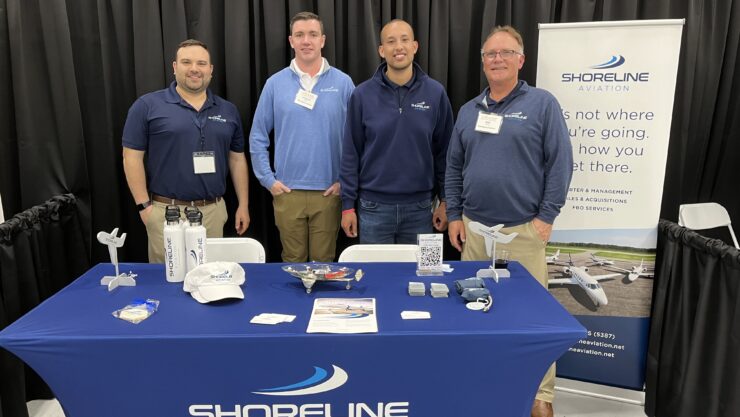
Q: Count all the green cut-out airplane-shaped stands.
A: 0